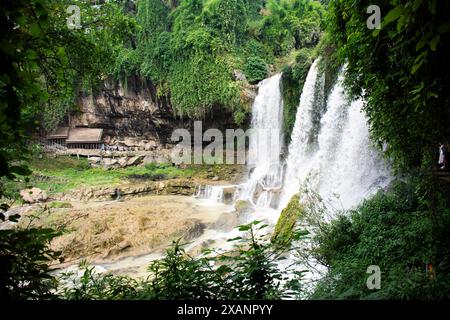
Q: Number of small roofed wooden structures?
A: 2